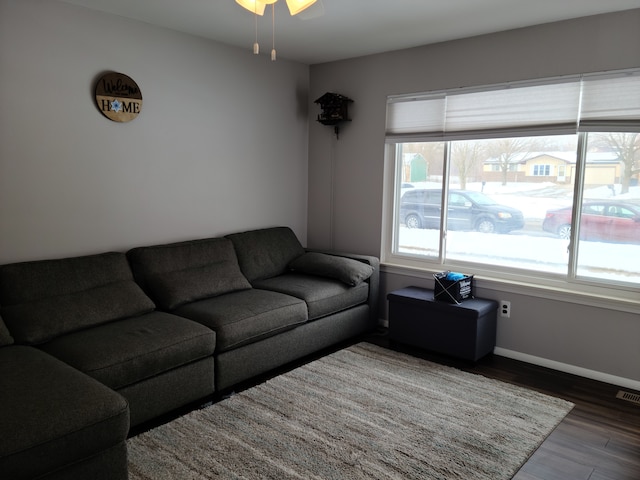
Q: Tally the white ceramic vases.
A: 0